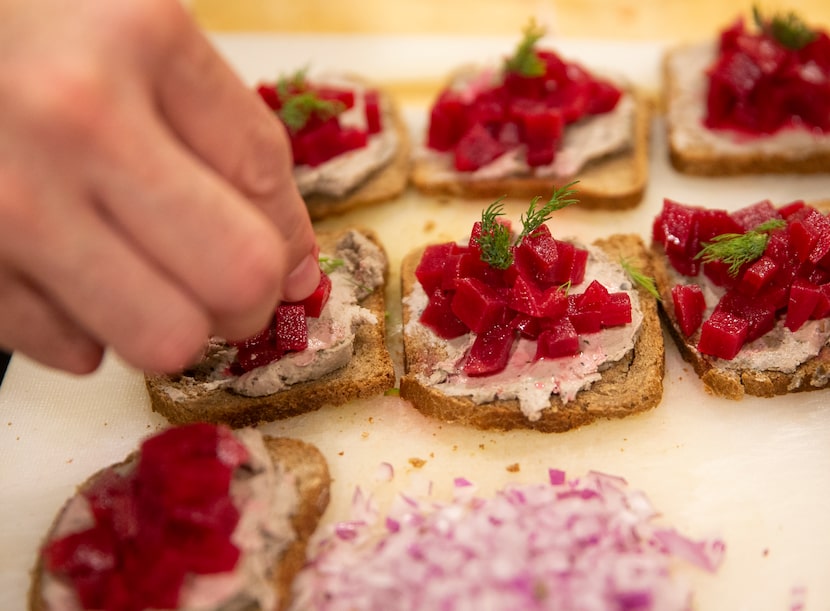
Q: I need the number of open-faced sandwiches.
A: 7